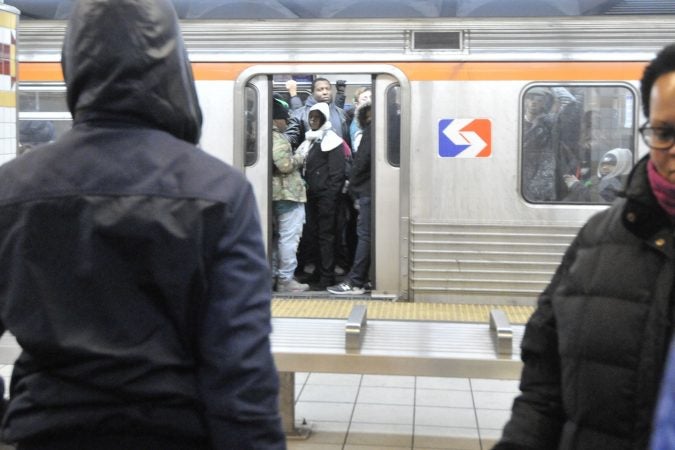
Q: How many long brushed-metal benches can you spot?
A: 1